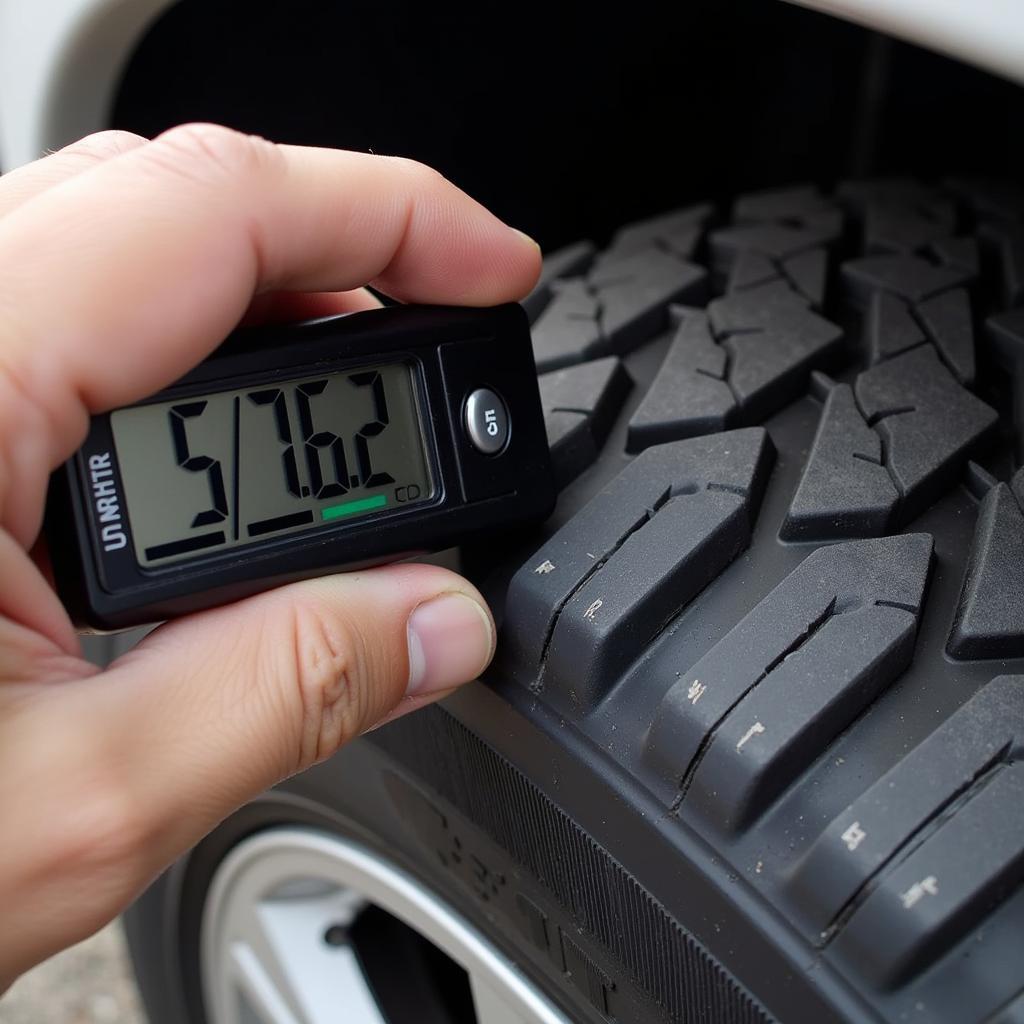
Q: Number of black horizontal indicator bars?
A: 2